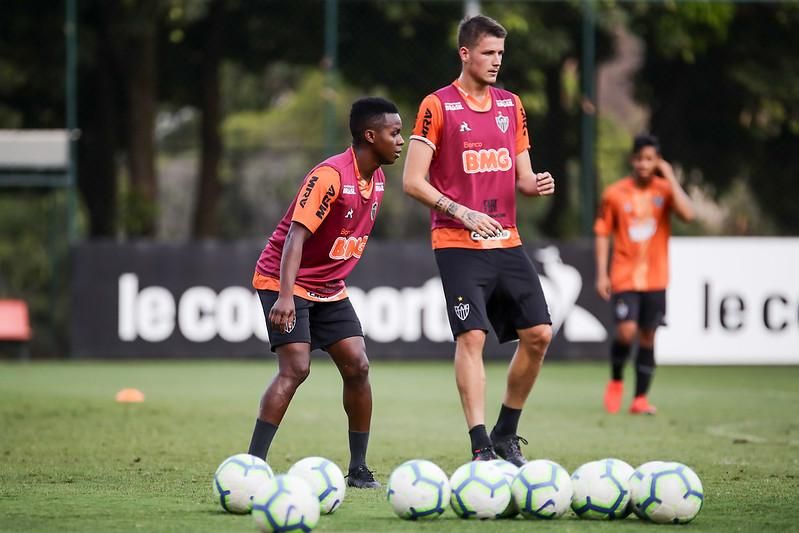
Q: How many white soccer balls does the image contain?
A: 11